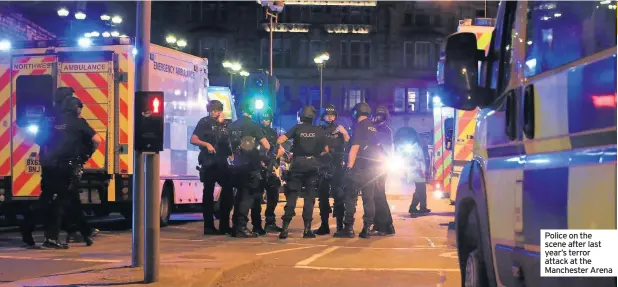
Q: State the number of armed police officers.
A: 9